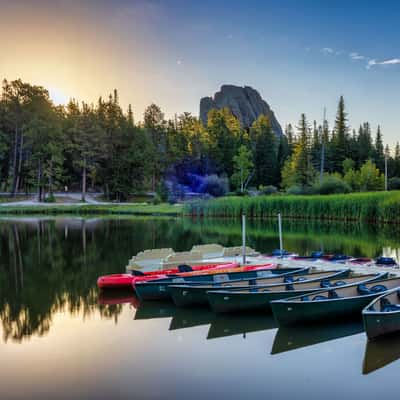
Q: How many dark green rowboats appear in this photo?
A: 5